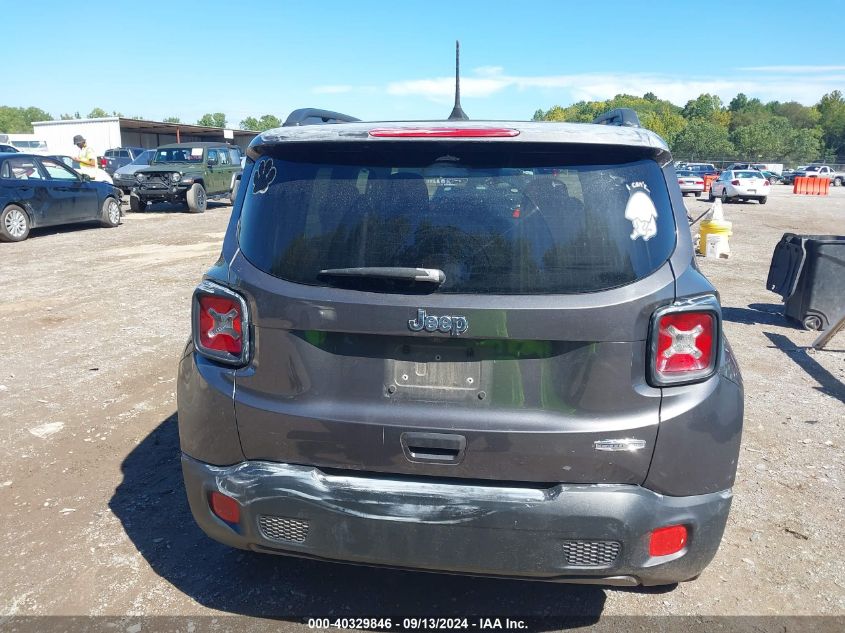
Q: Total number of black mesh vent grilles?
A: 2